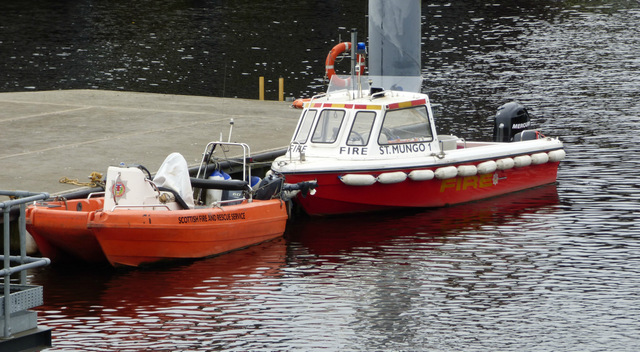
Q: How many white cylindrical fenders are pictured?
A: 10